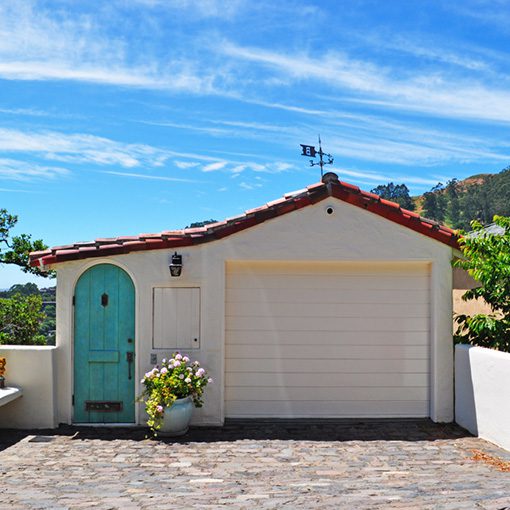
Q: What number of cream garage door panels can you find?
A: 11